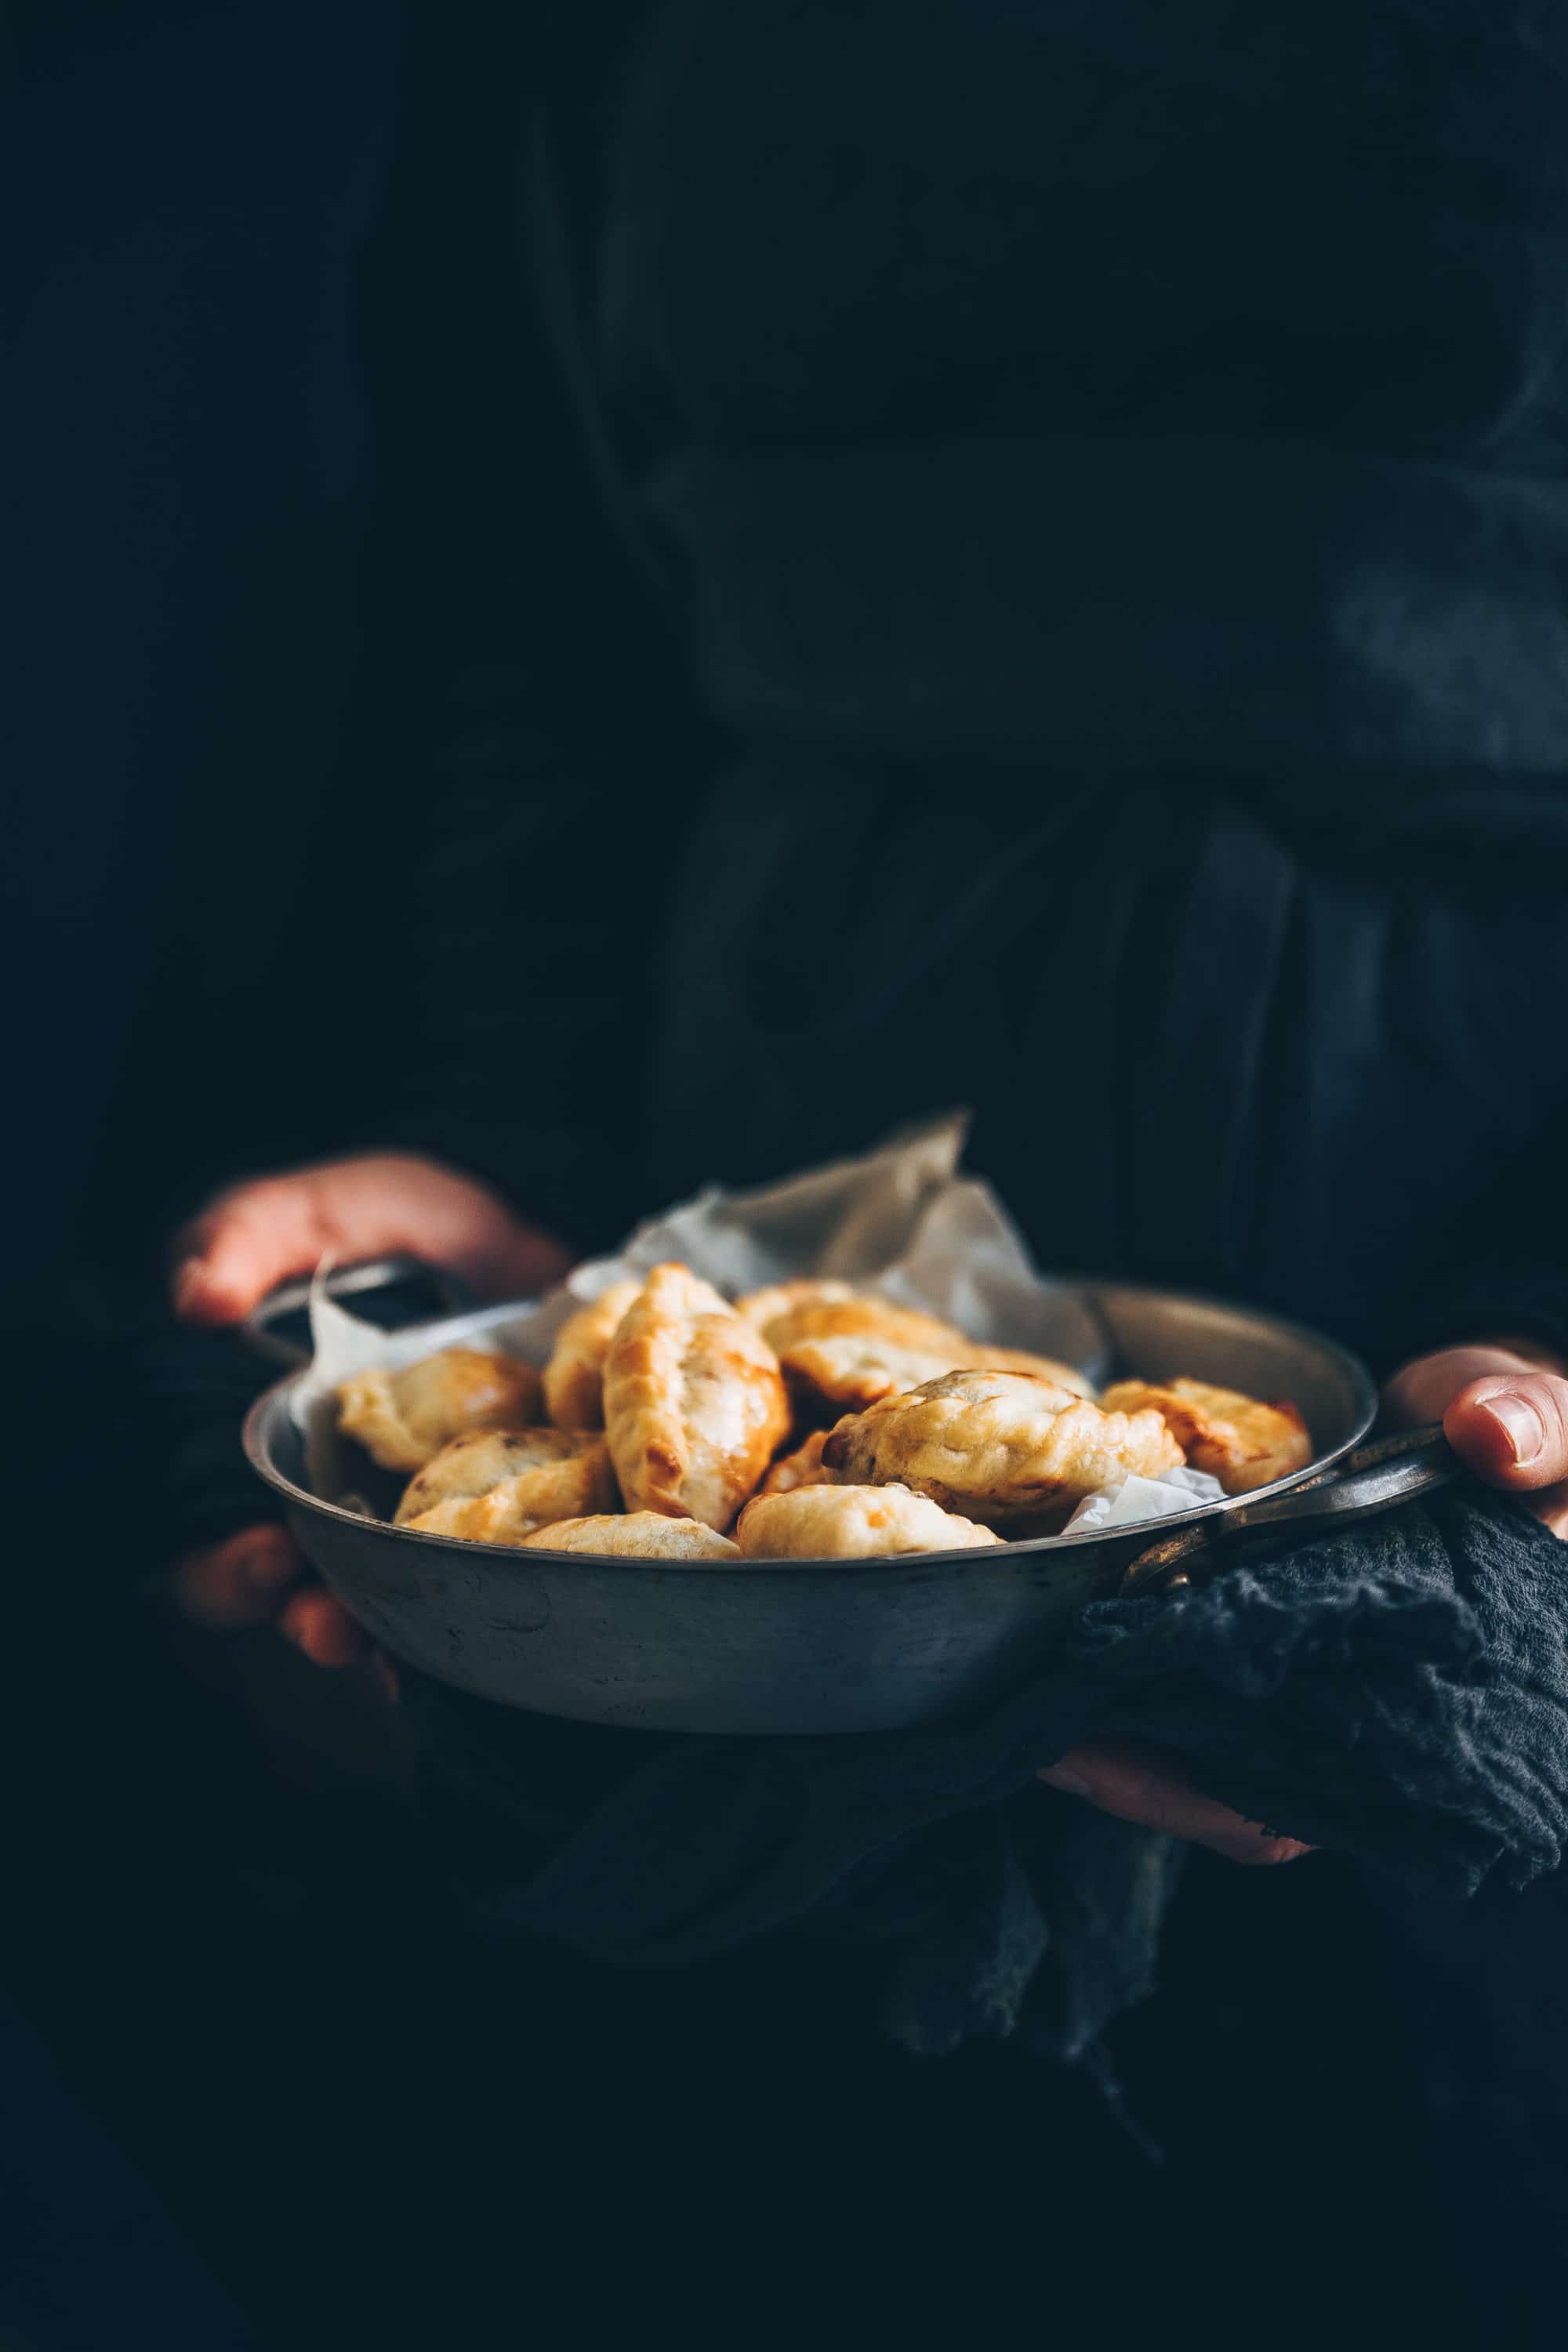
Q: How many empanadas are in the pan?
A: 11